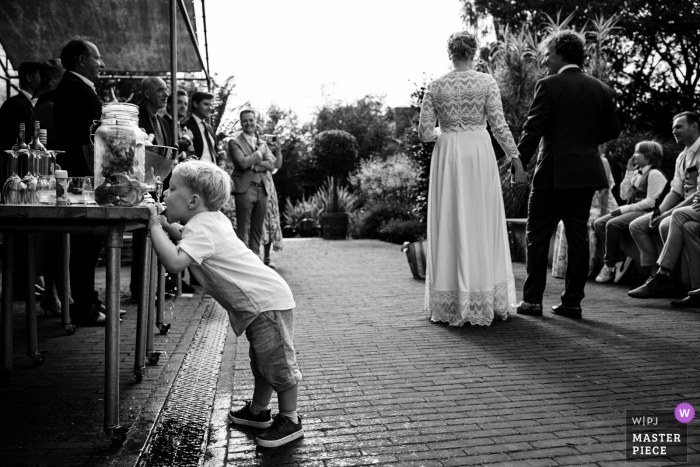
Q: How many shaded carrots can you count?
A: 0